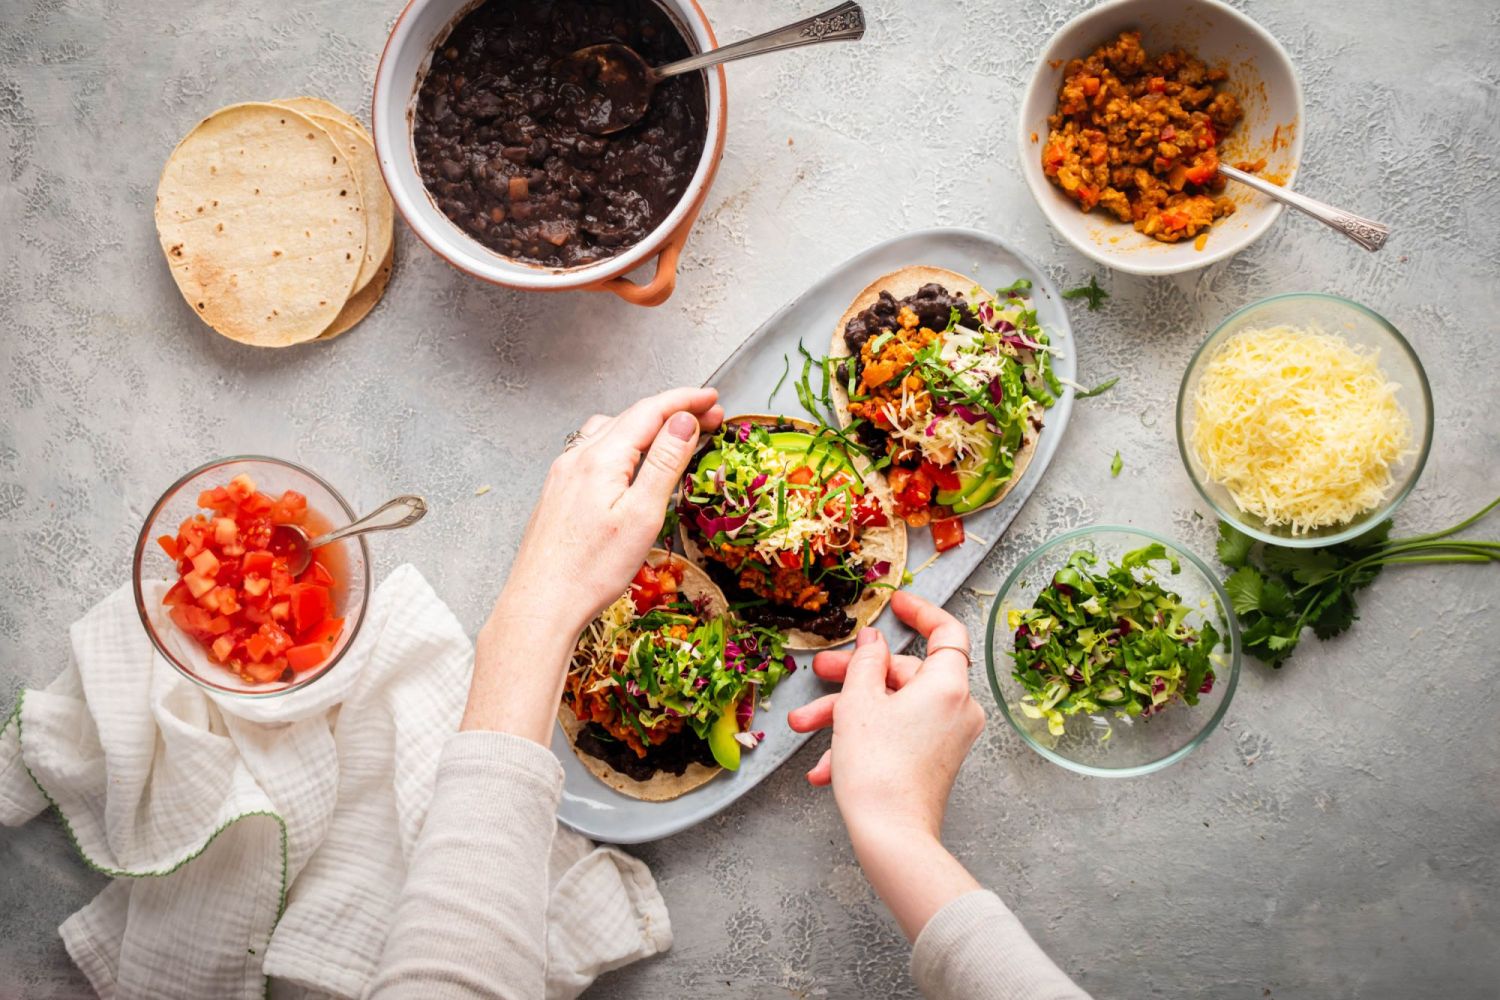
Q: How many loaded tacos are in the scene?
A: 3